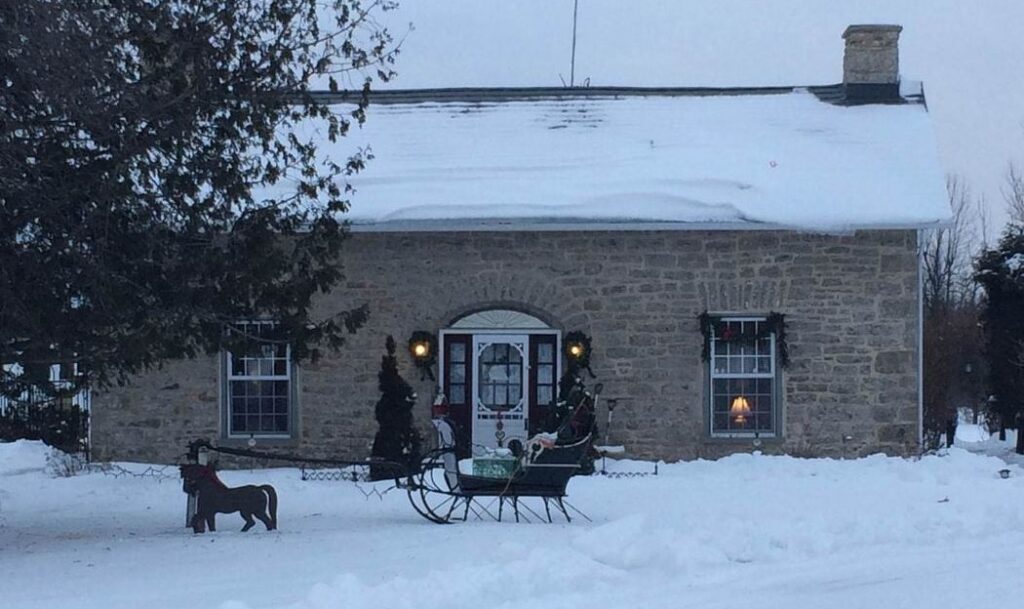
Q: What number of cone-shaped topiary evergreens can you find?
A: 2